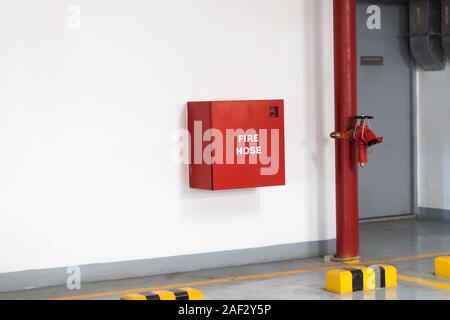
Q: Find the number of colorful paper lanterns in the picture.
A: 0